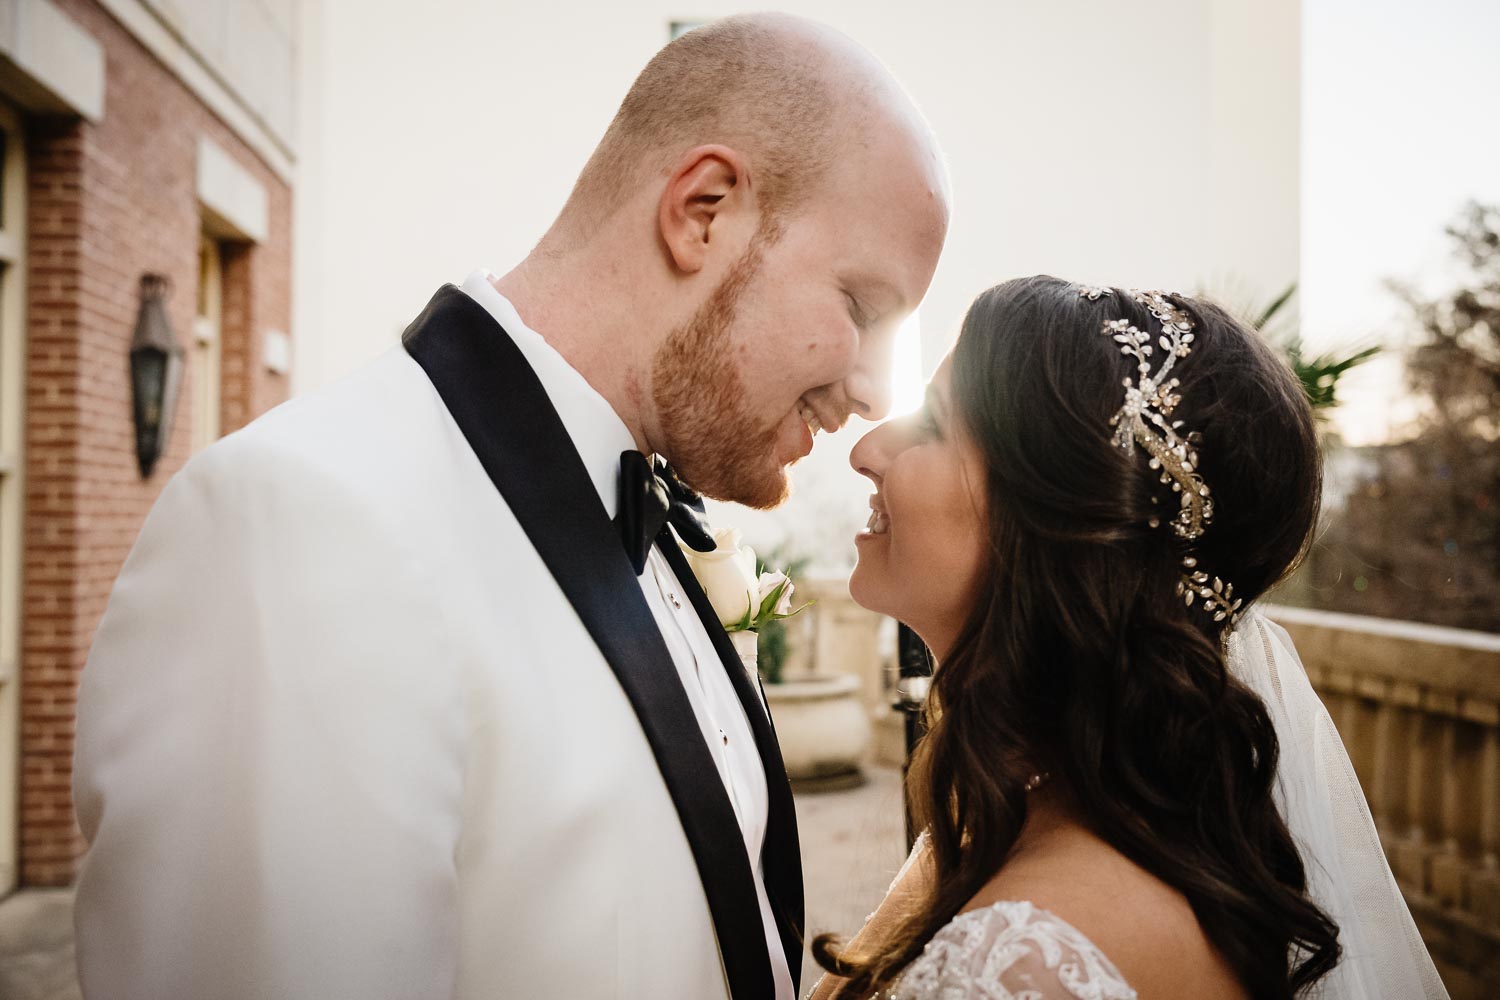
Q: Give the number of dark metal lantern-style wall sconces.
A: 1